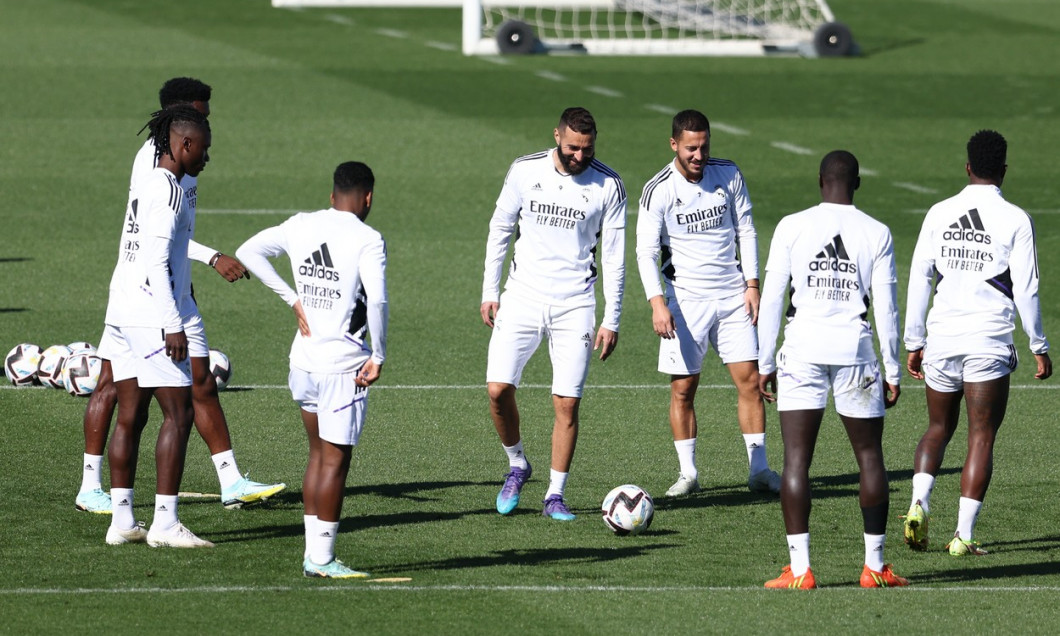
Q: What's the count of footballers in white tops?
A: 7